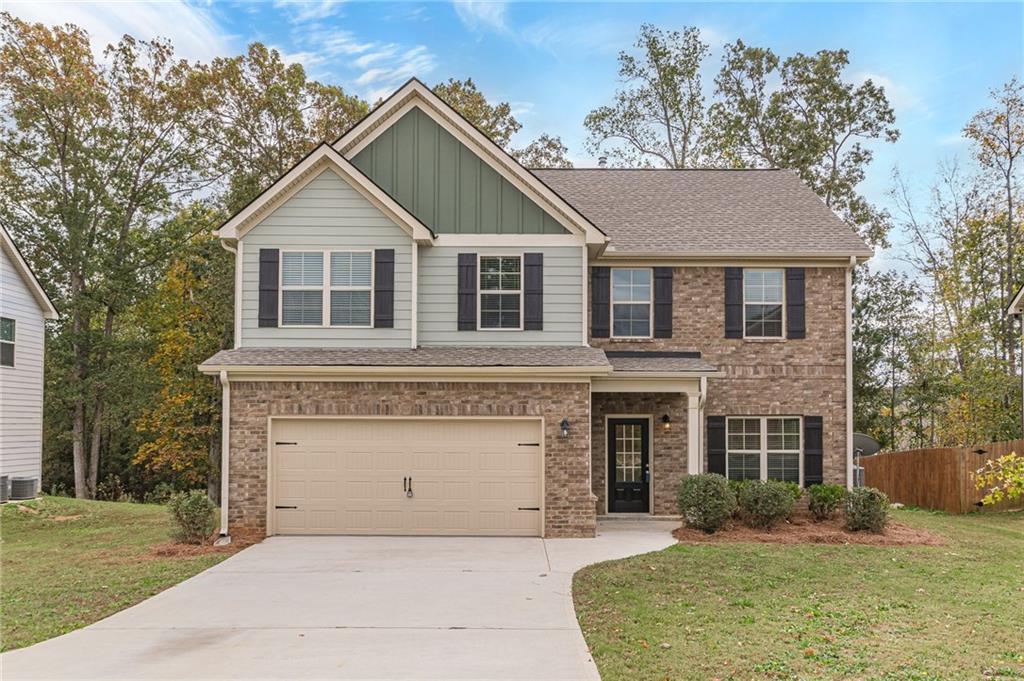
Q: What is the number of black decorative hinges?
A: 4